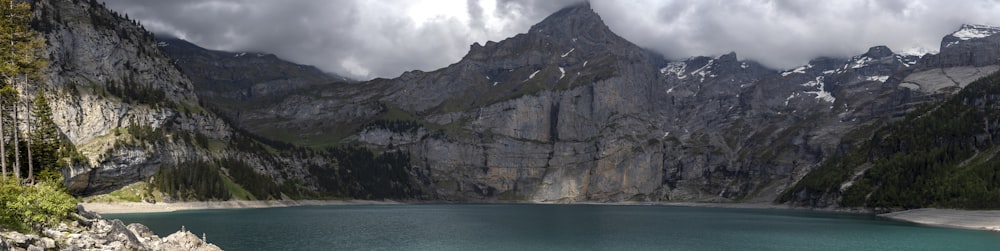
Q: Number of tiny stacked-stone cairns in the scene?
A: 2